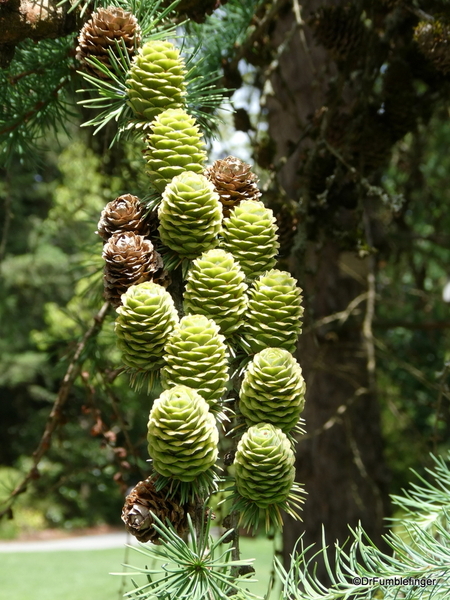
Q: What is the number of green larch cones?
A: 11